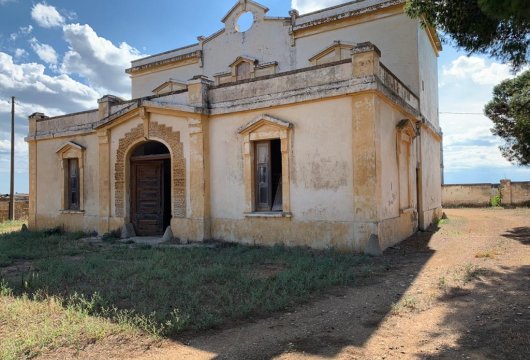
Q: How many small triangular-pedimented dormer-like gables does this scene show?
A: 3